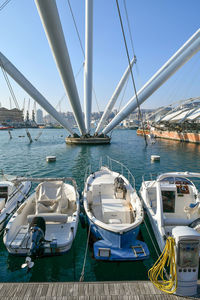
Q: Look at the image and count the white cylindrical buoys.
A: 2